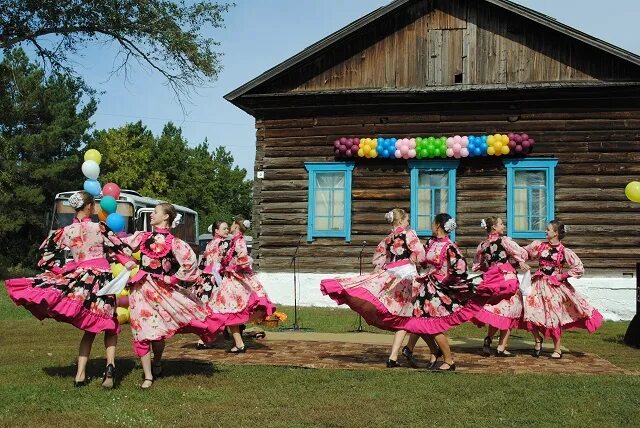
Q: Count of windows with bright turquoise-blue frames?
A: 3